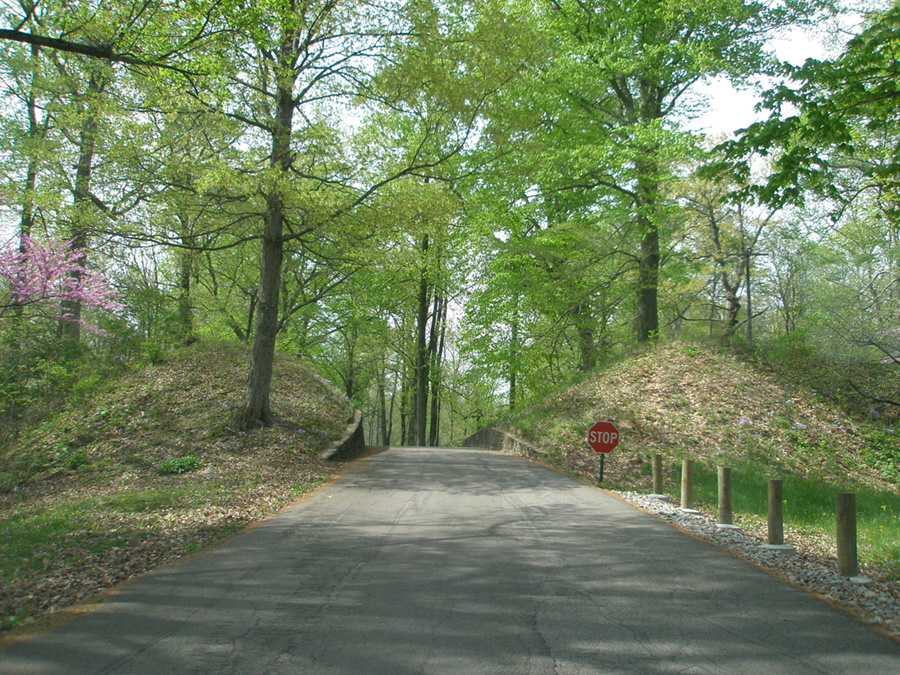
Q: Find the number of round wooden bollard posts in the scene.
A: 5